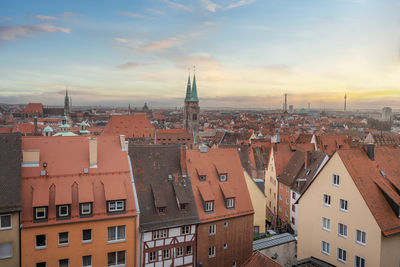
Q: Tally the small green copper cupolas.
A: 3